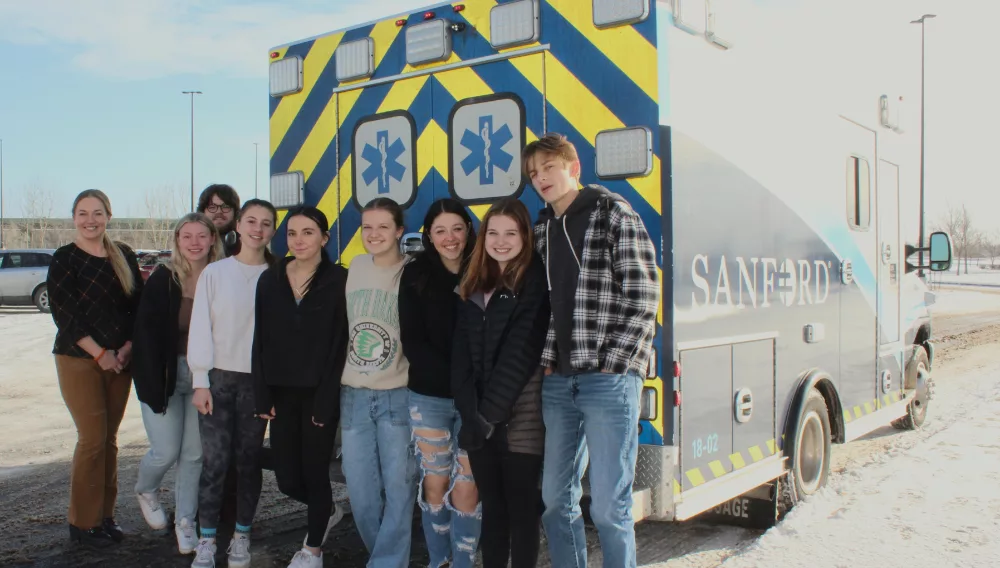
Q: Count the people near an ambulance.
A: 9